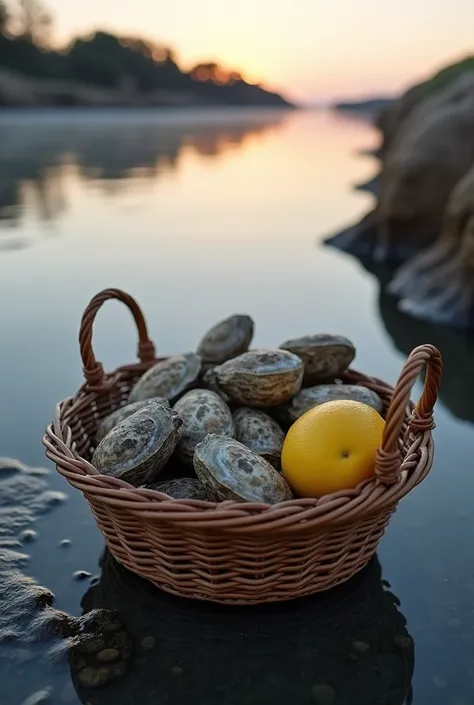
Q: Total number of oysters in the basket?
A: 11